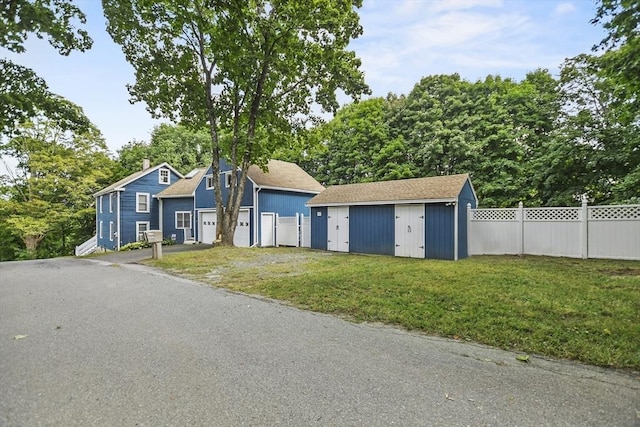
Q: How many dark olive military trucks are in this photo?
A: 0